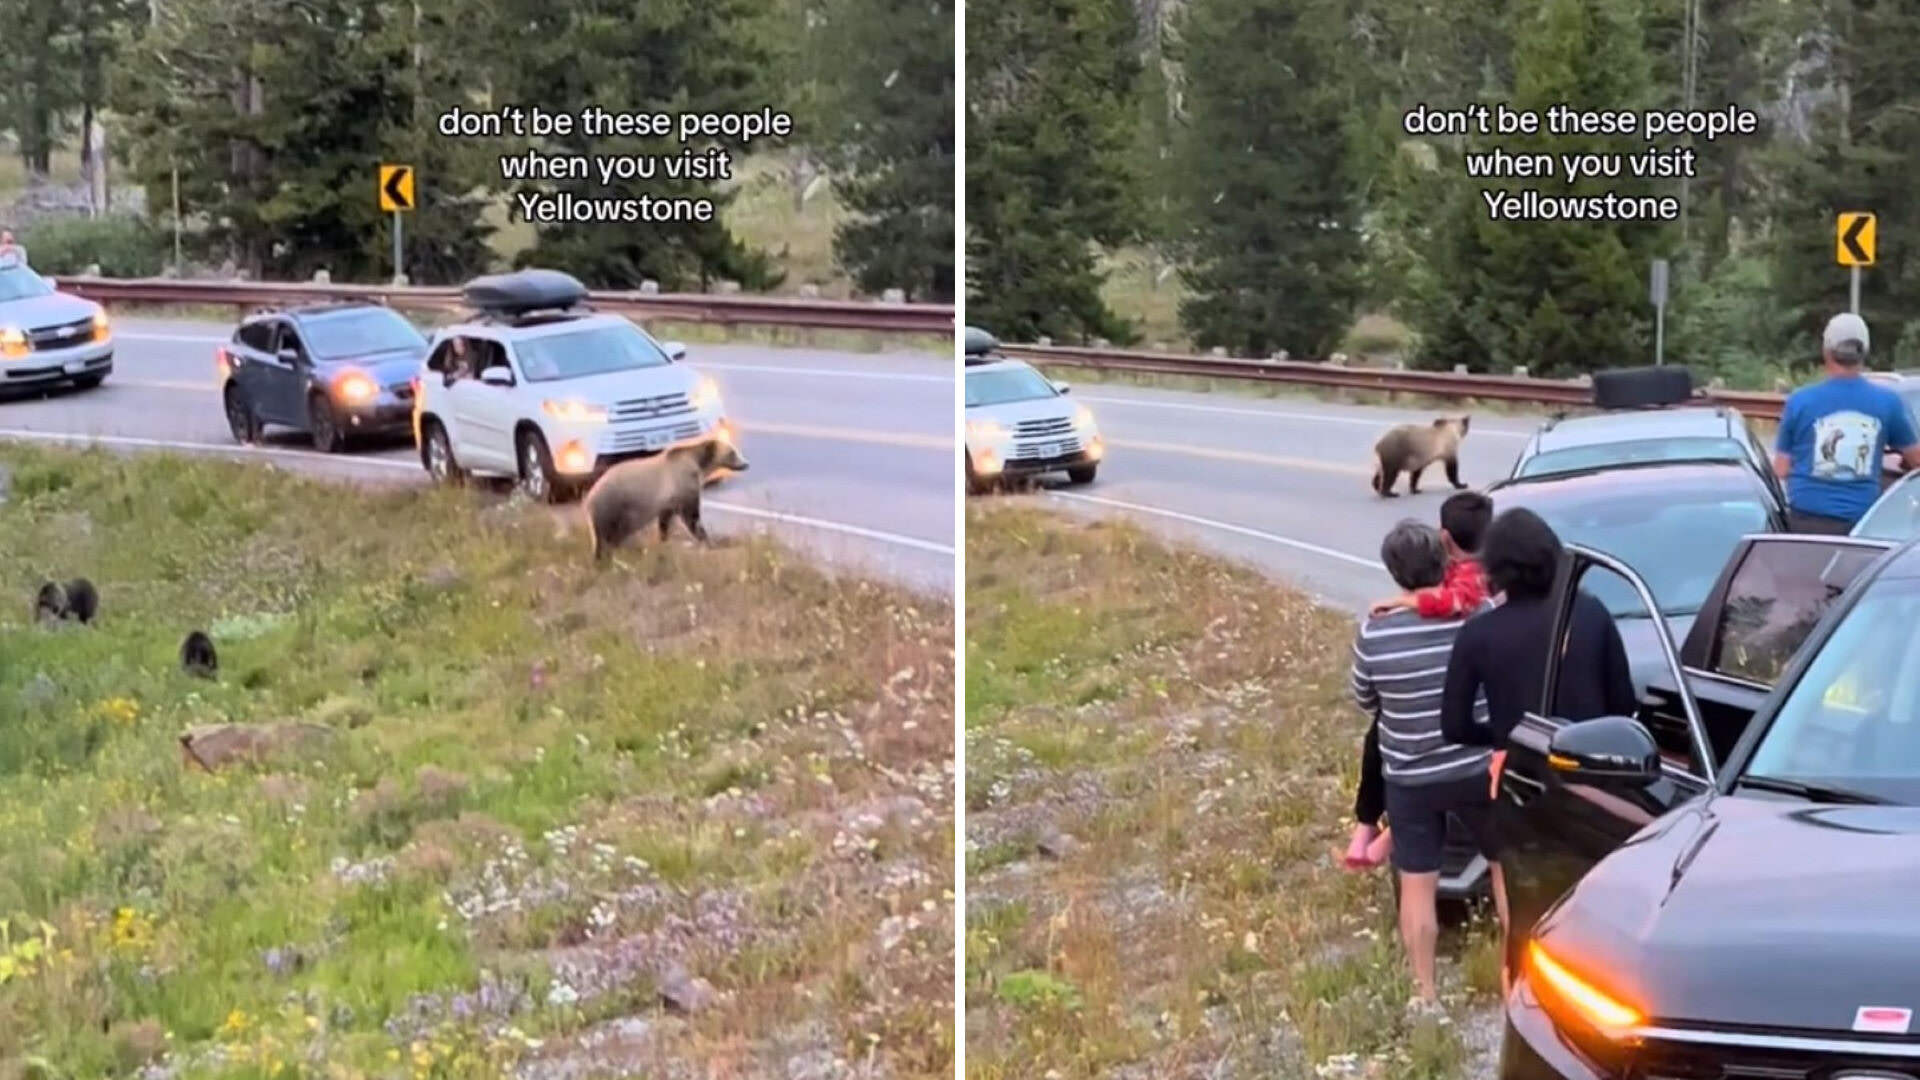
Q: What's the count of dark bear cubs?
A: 2